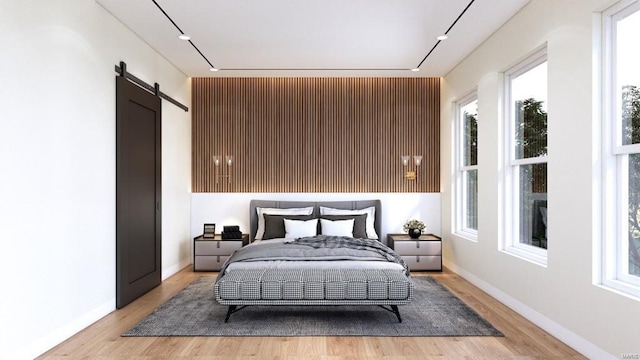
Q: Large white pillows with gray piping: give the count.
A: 2